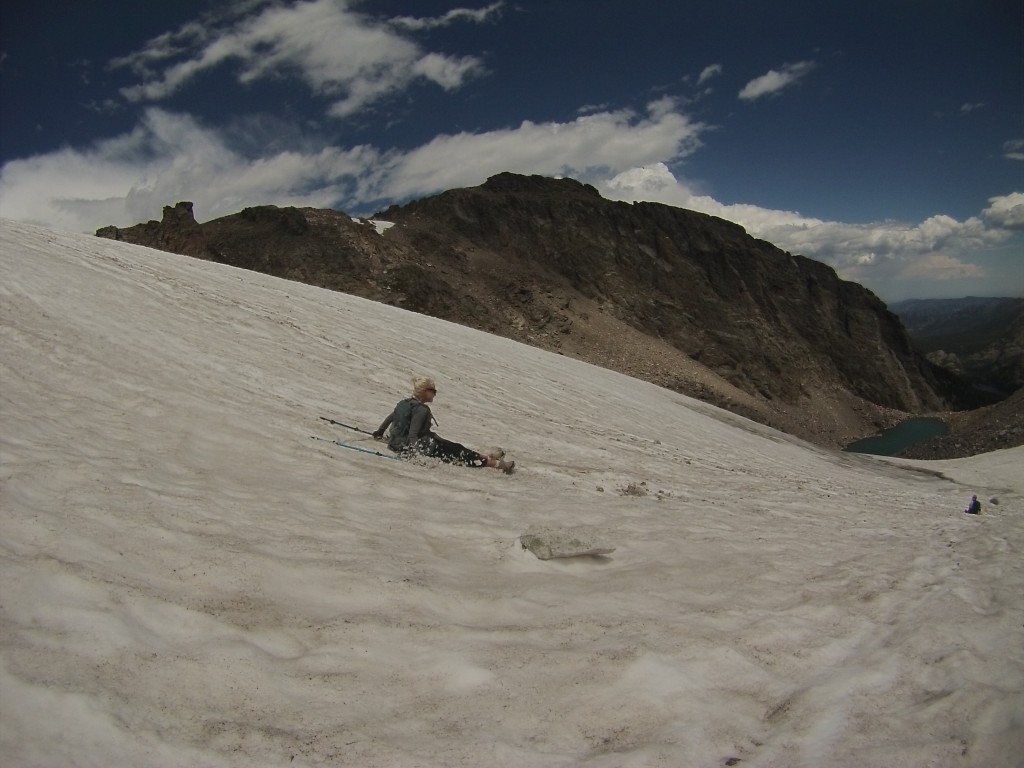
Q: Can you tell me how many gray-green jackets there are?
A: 1